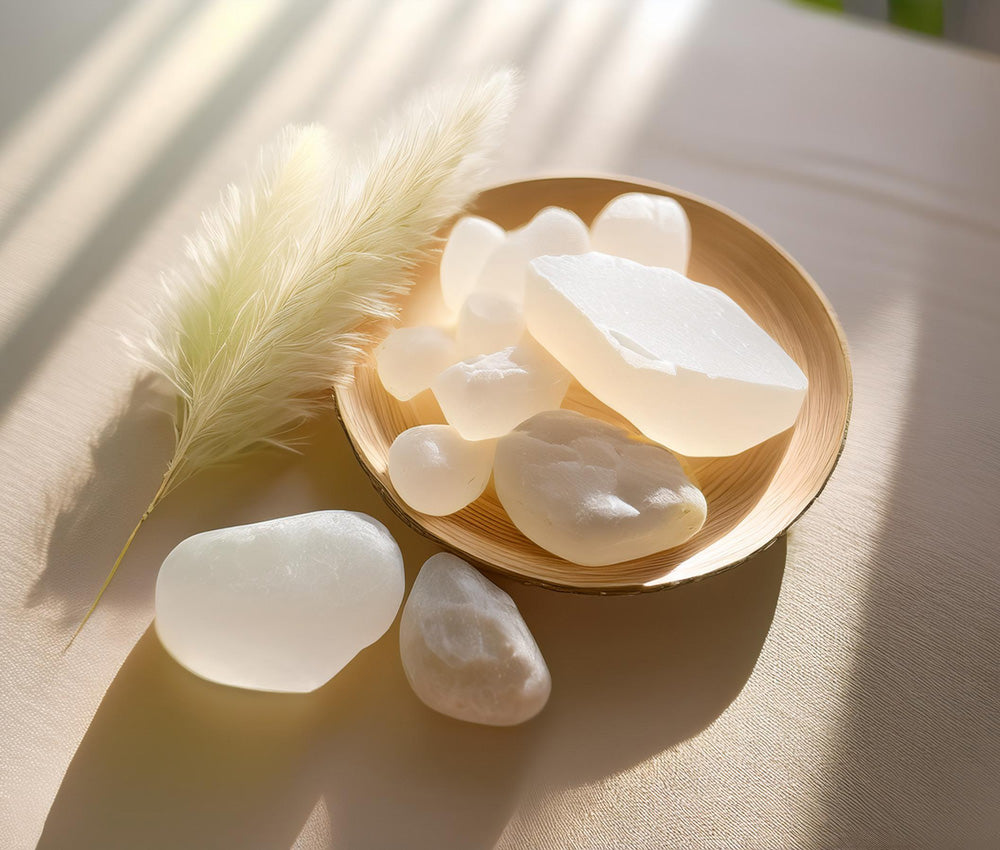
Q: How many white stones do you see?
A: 11